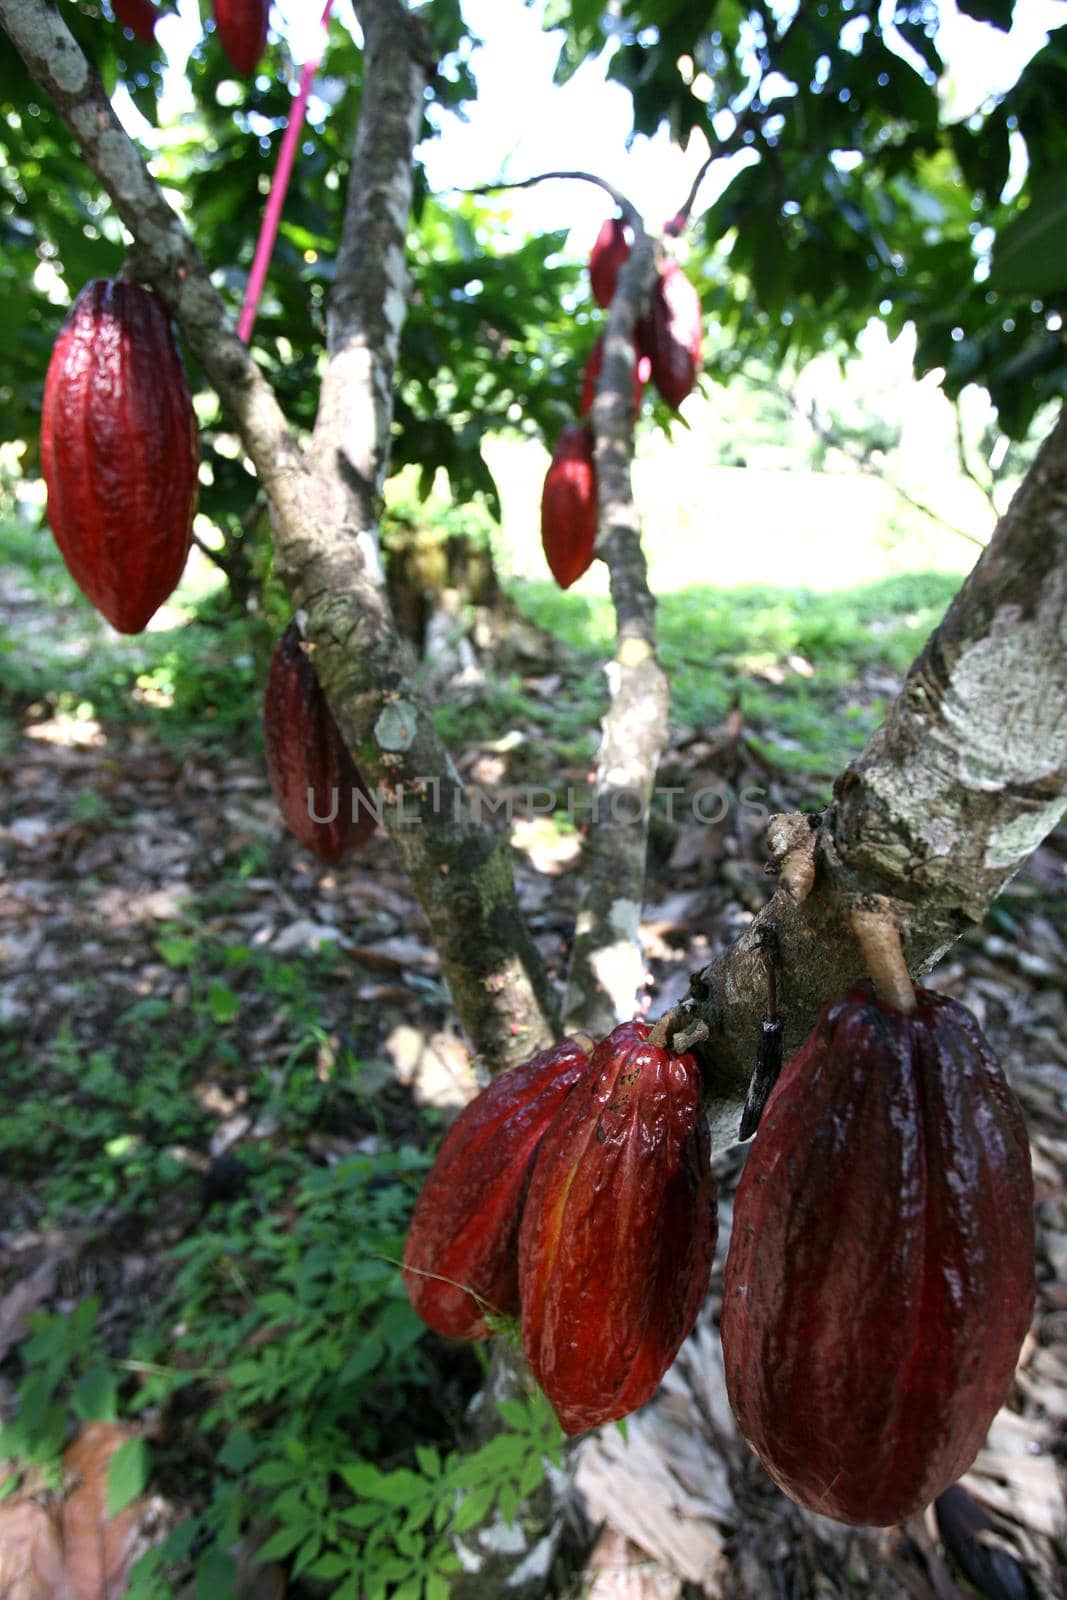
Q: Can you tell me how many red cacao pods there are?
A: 11